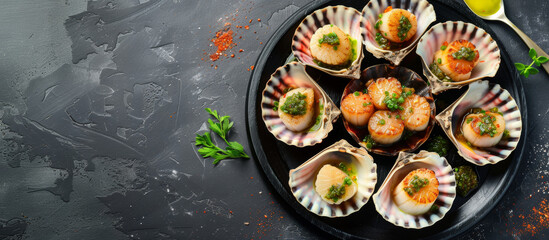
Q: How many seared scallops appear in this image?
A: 11